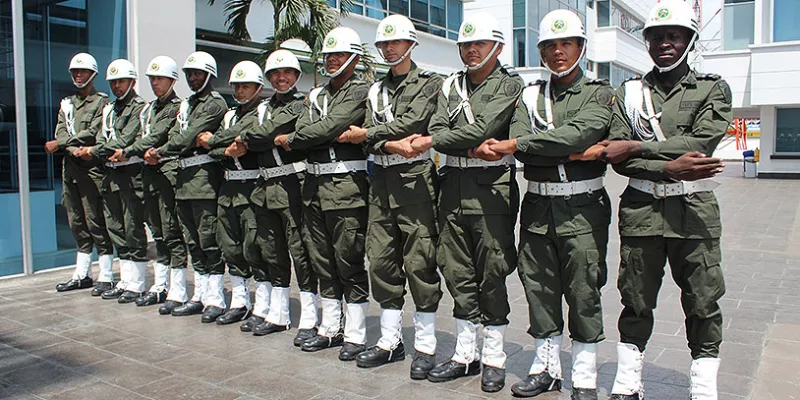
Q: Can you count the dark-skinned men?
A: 2